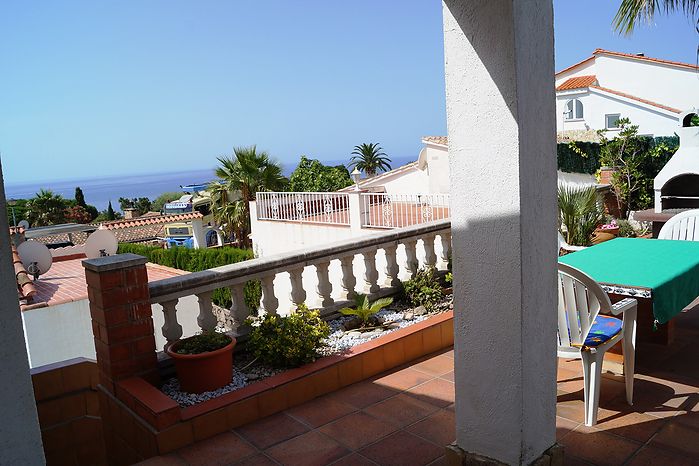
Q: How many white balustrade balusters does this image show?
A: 12